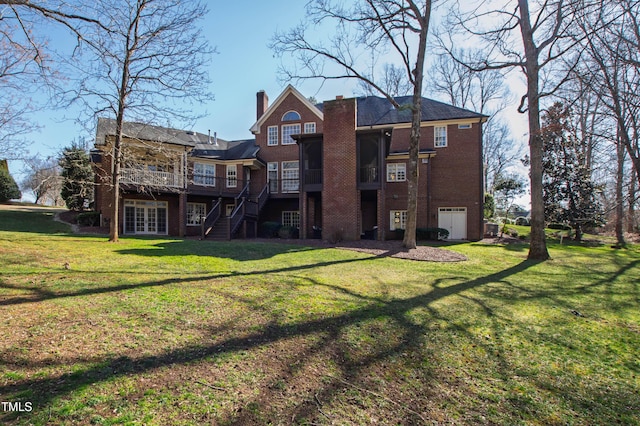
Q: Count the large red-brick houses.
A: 1